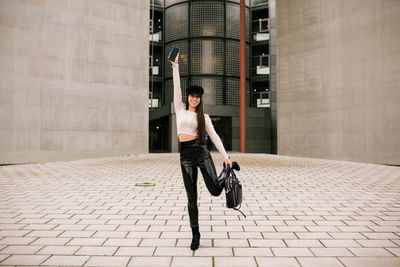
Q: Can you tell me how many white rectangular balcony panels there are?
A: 6